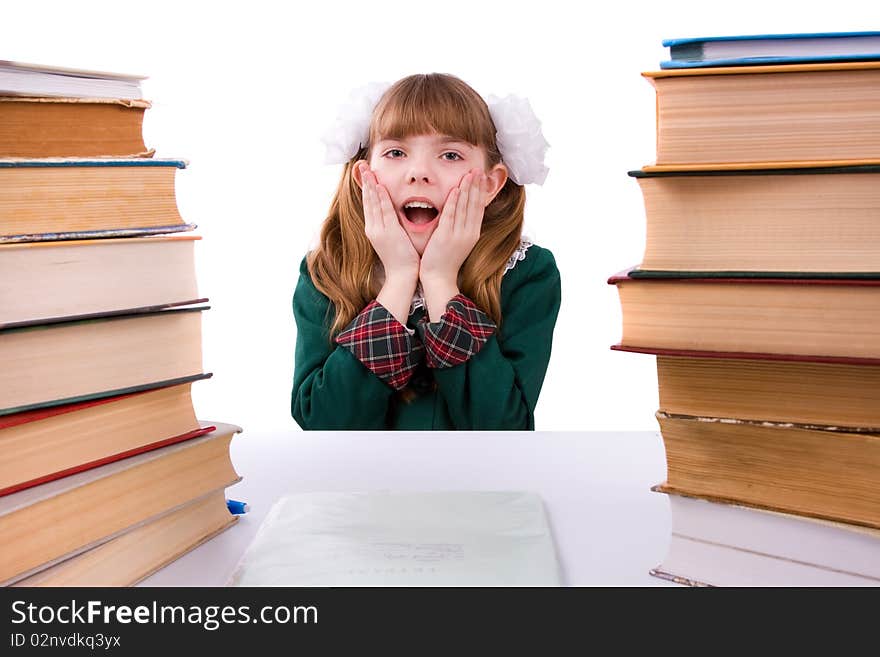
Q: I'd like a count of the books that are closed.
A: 15